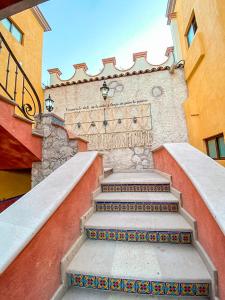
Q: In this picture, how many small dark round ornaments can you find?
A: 5